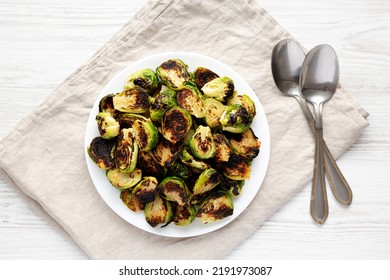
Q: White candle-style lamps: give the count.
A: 0